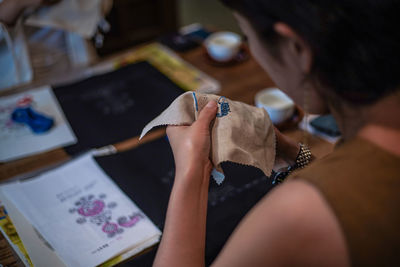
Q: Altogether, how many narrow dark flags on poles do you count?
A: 0